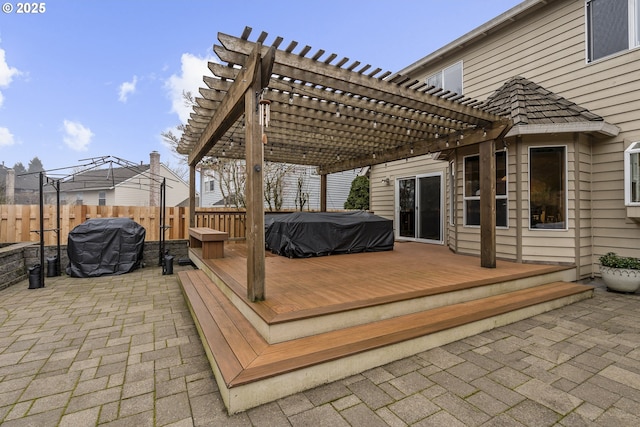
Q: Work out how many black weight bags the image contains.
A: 3